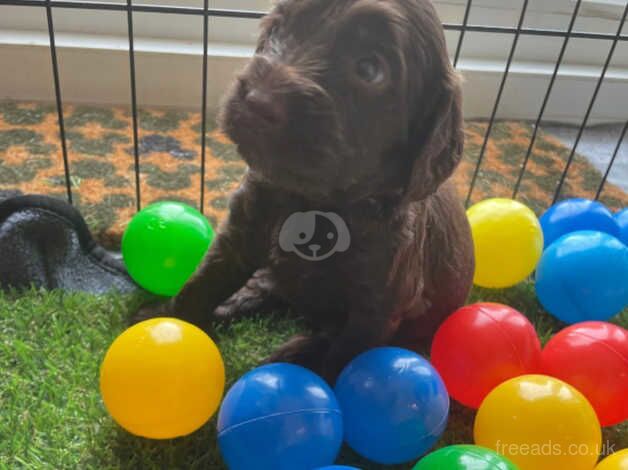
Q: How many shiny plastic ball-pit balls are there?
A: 14